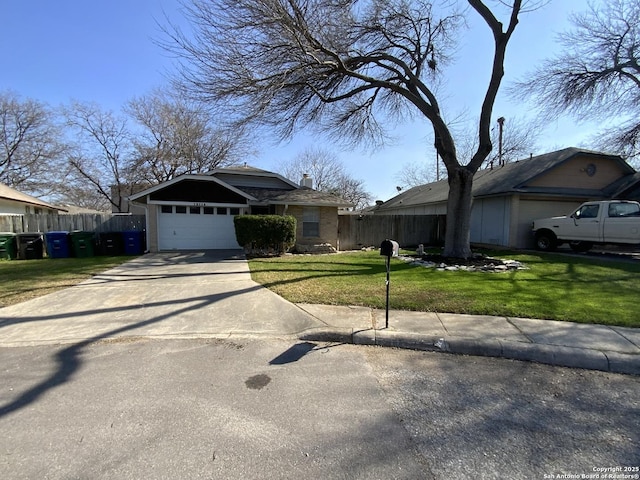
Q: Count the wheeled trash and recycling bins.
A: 6